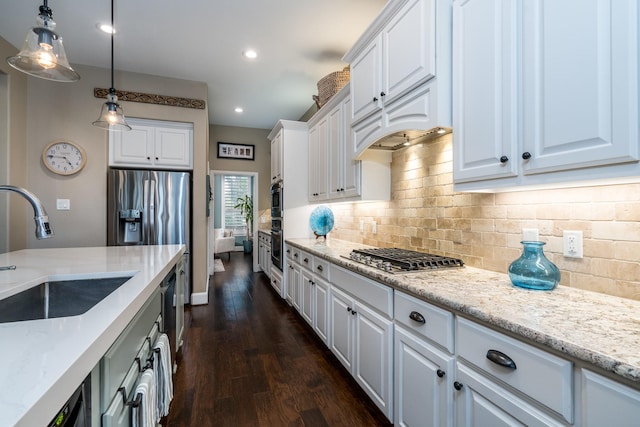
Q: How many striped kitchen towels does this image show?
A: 2